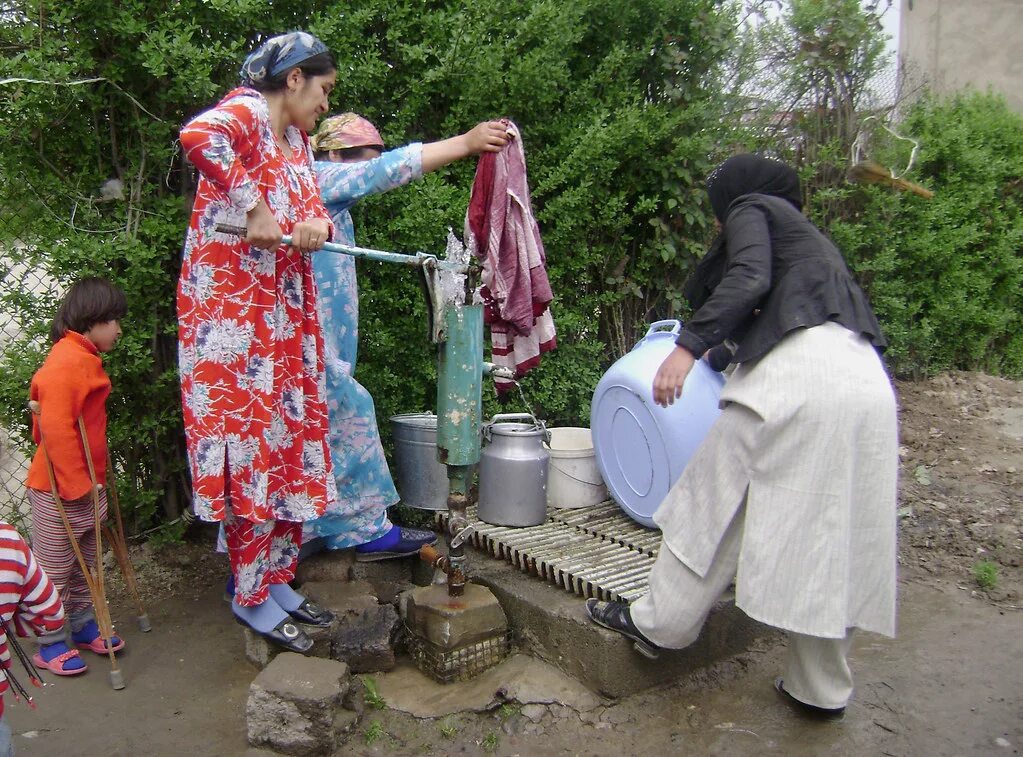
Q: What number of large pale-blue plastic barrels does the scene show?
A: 1